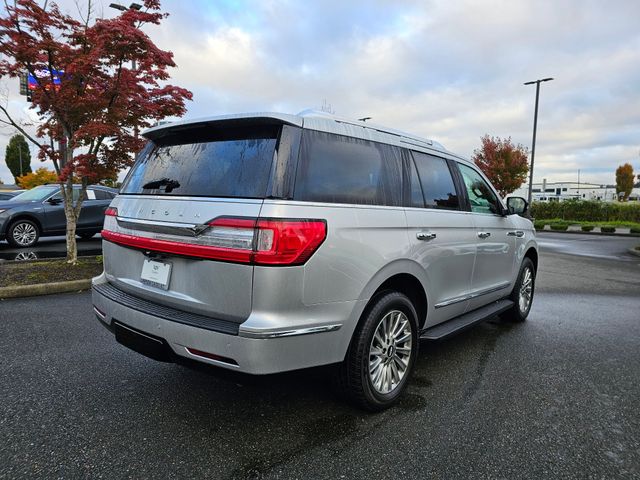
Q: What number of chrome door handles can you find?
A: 2